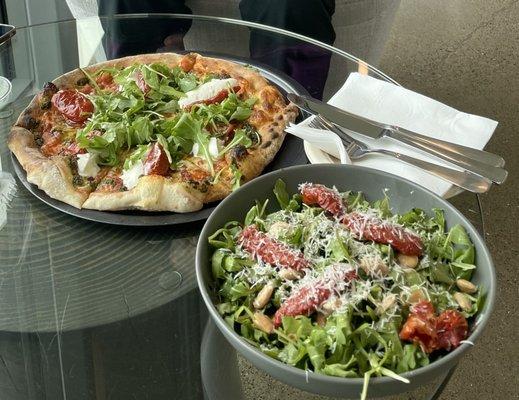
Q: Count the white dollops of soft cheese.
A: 4